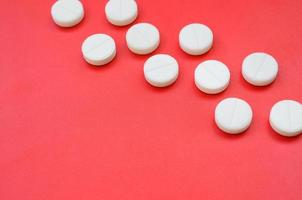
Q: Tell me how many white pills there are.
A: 10